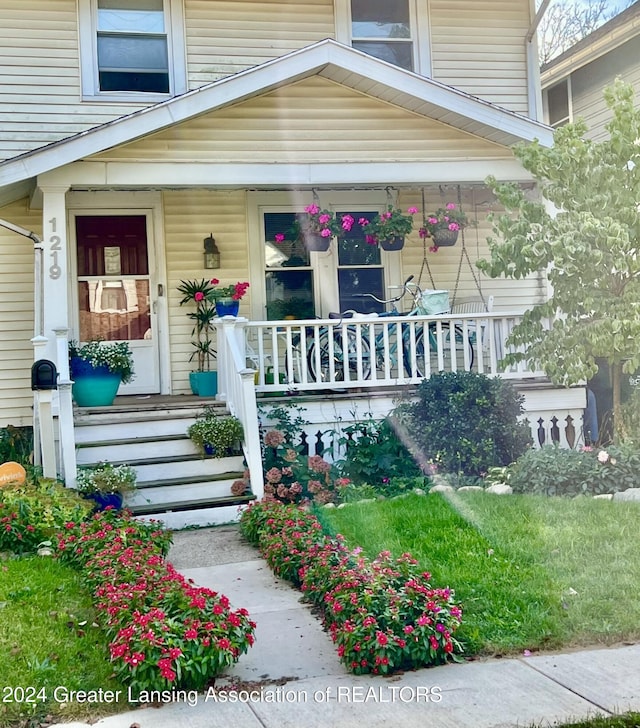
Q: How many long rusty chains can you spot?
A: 2